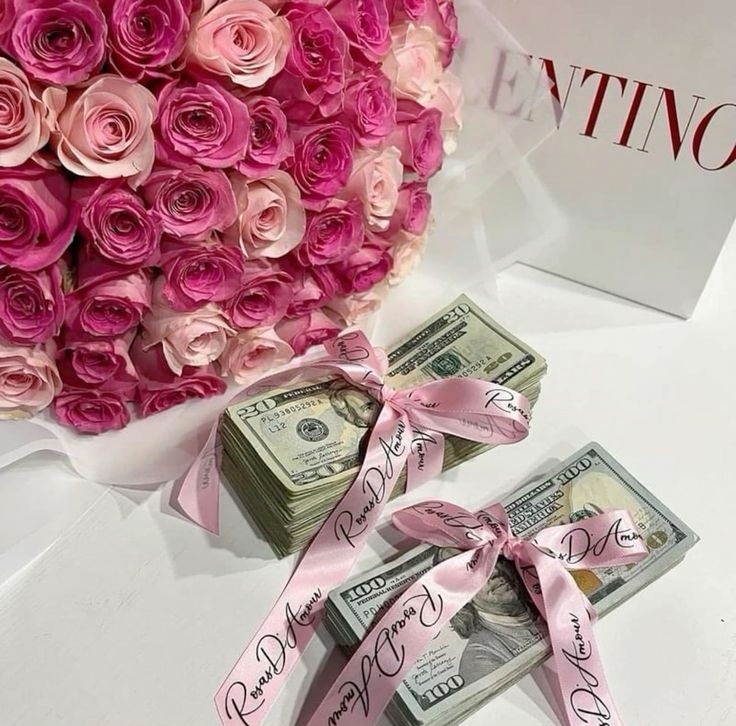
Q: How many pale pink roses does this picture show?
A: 12